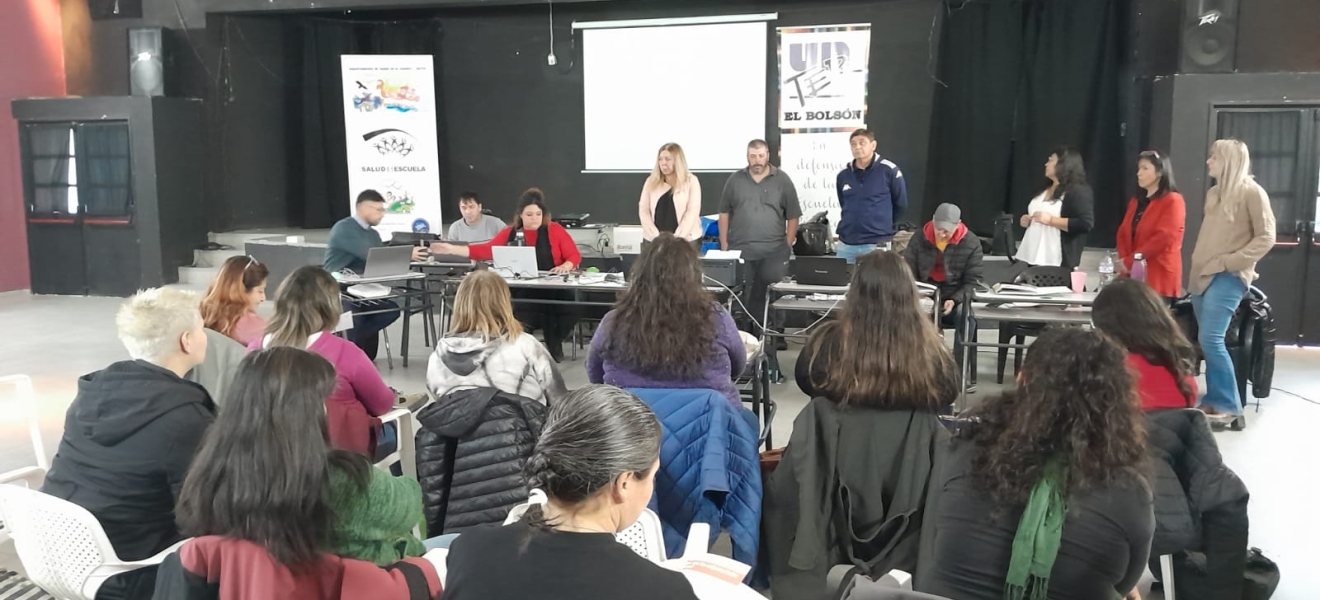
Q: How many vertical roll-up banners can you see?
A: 2